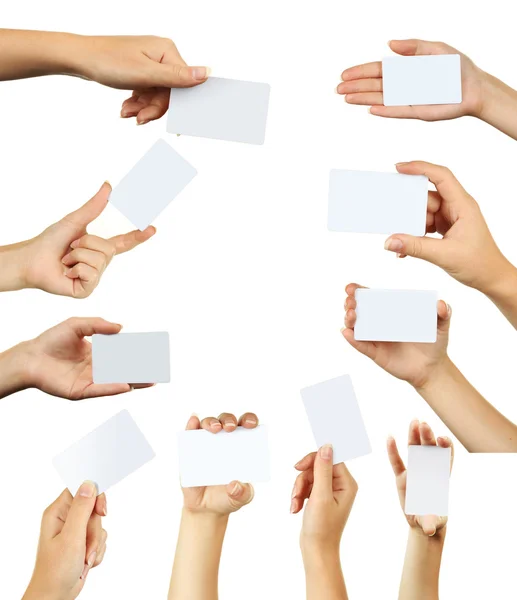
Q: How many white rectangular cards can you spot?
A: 10